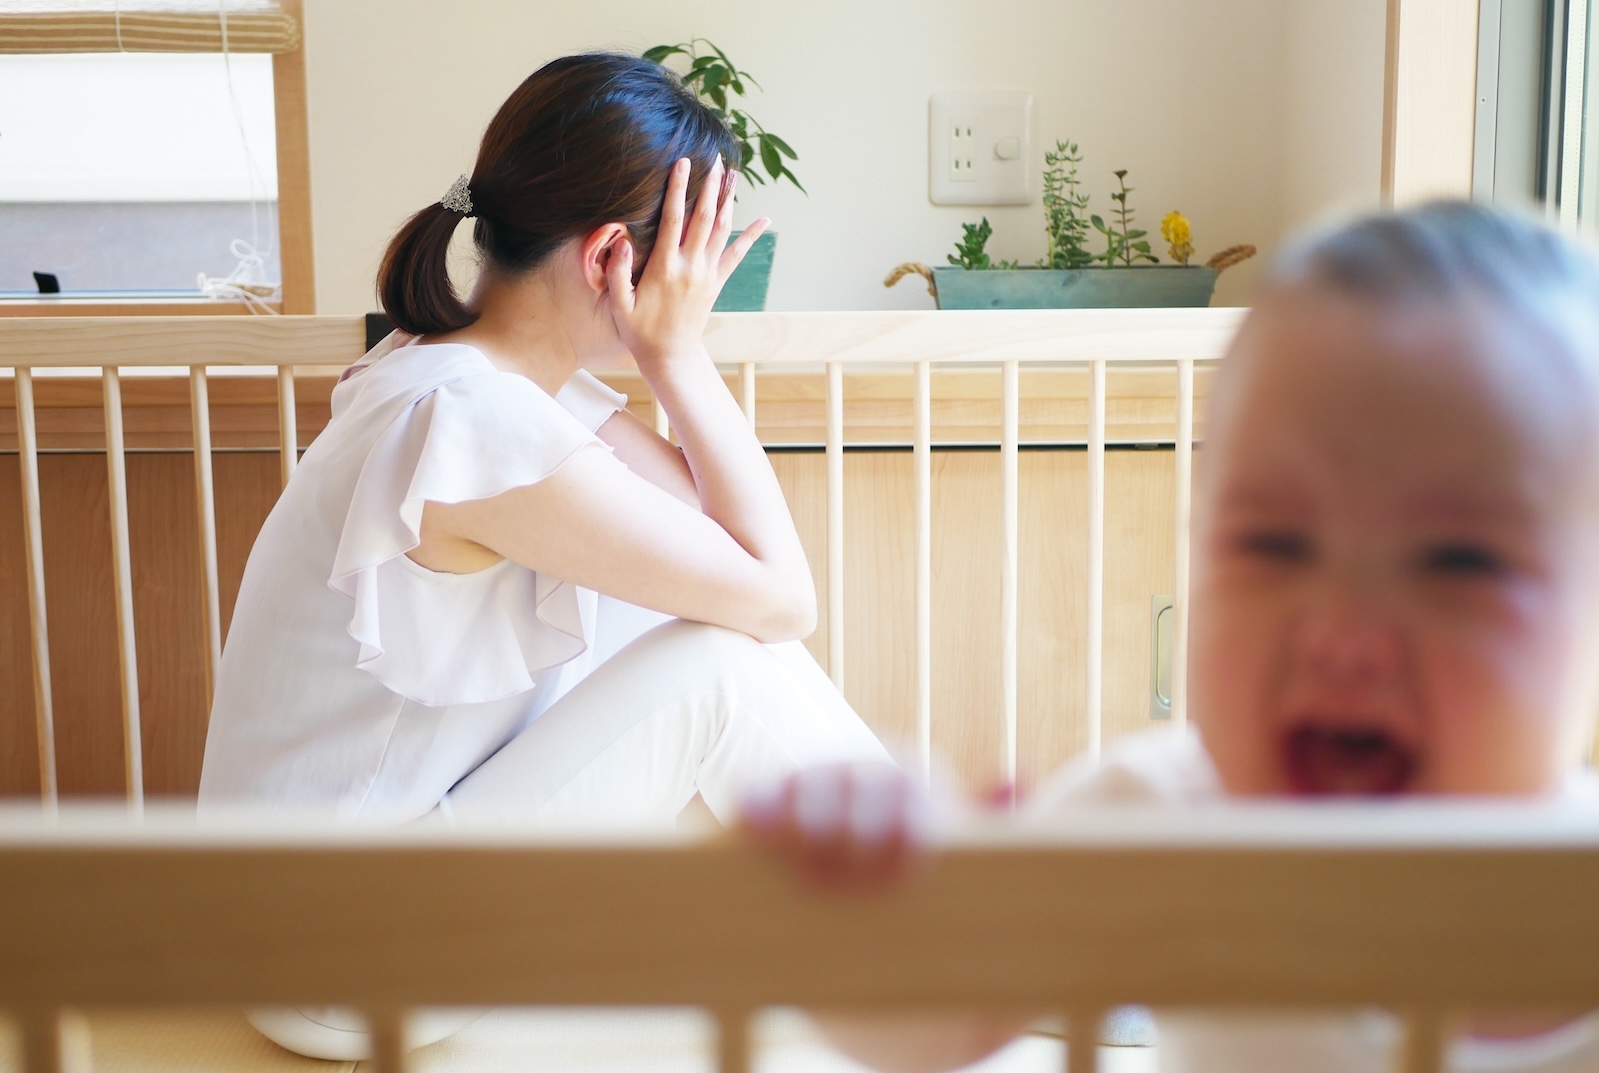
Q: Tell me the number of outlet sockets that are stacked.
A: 2